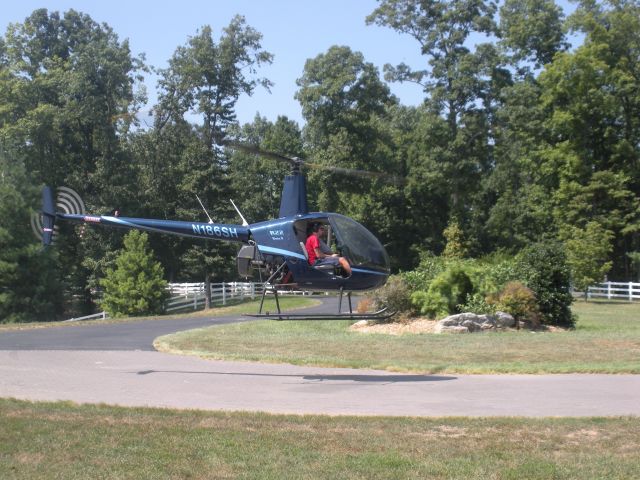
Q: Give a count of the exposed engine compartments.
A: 1